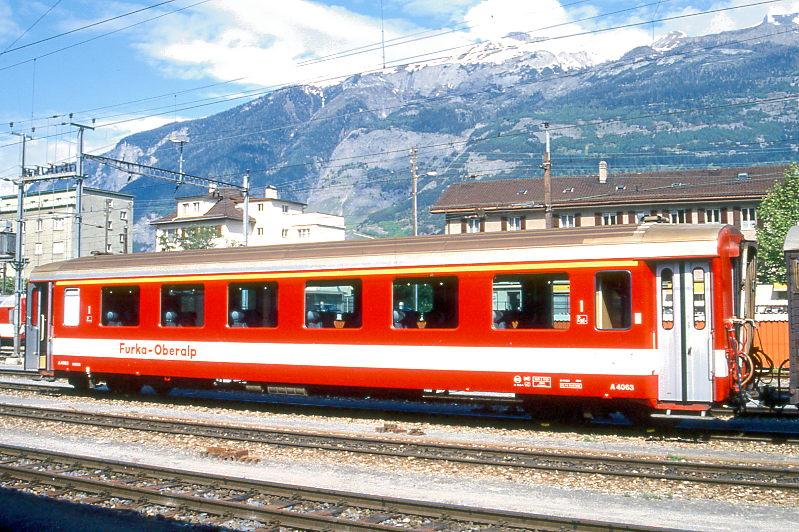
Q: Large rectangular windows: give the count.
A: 6